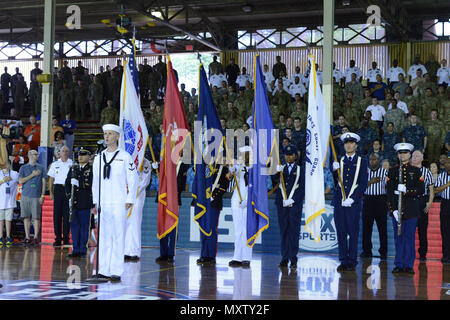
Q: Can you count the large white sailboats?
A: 0